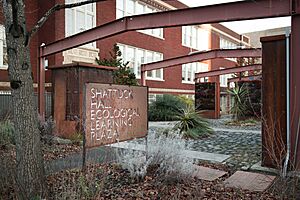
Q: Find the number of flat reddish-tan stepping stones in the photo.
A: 2